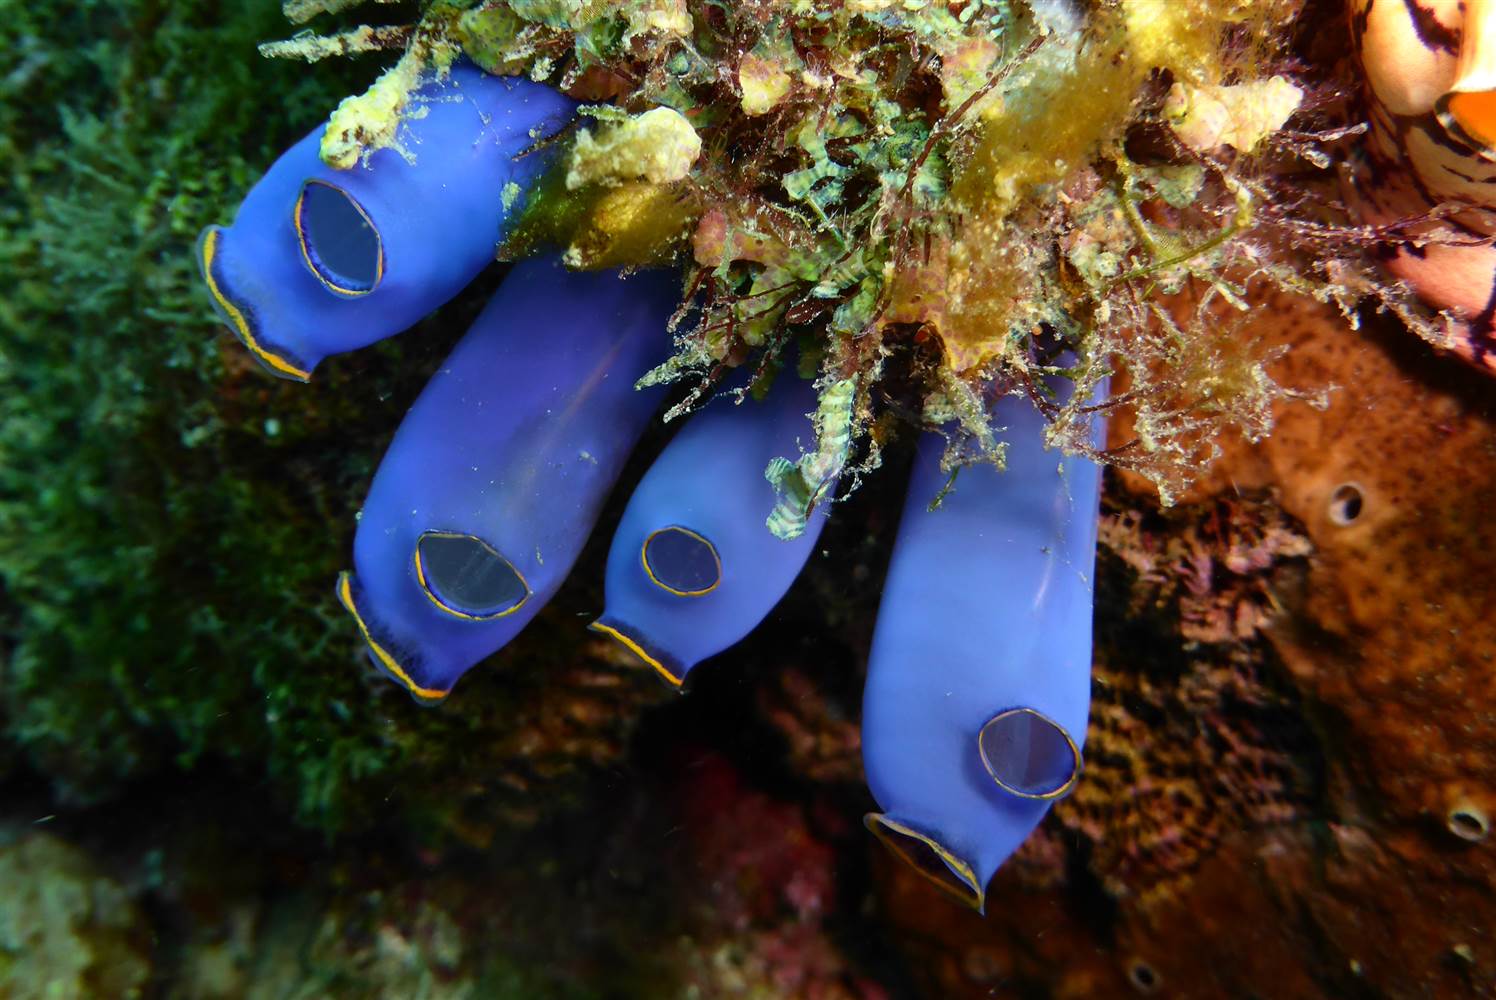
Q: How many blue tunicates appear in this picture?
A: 4